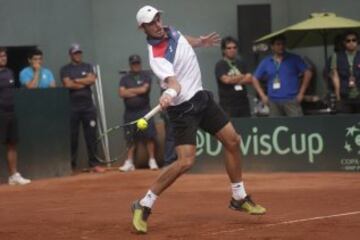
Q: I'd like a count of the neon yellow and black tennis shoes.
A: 2